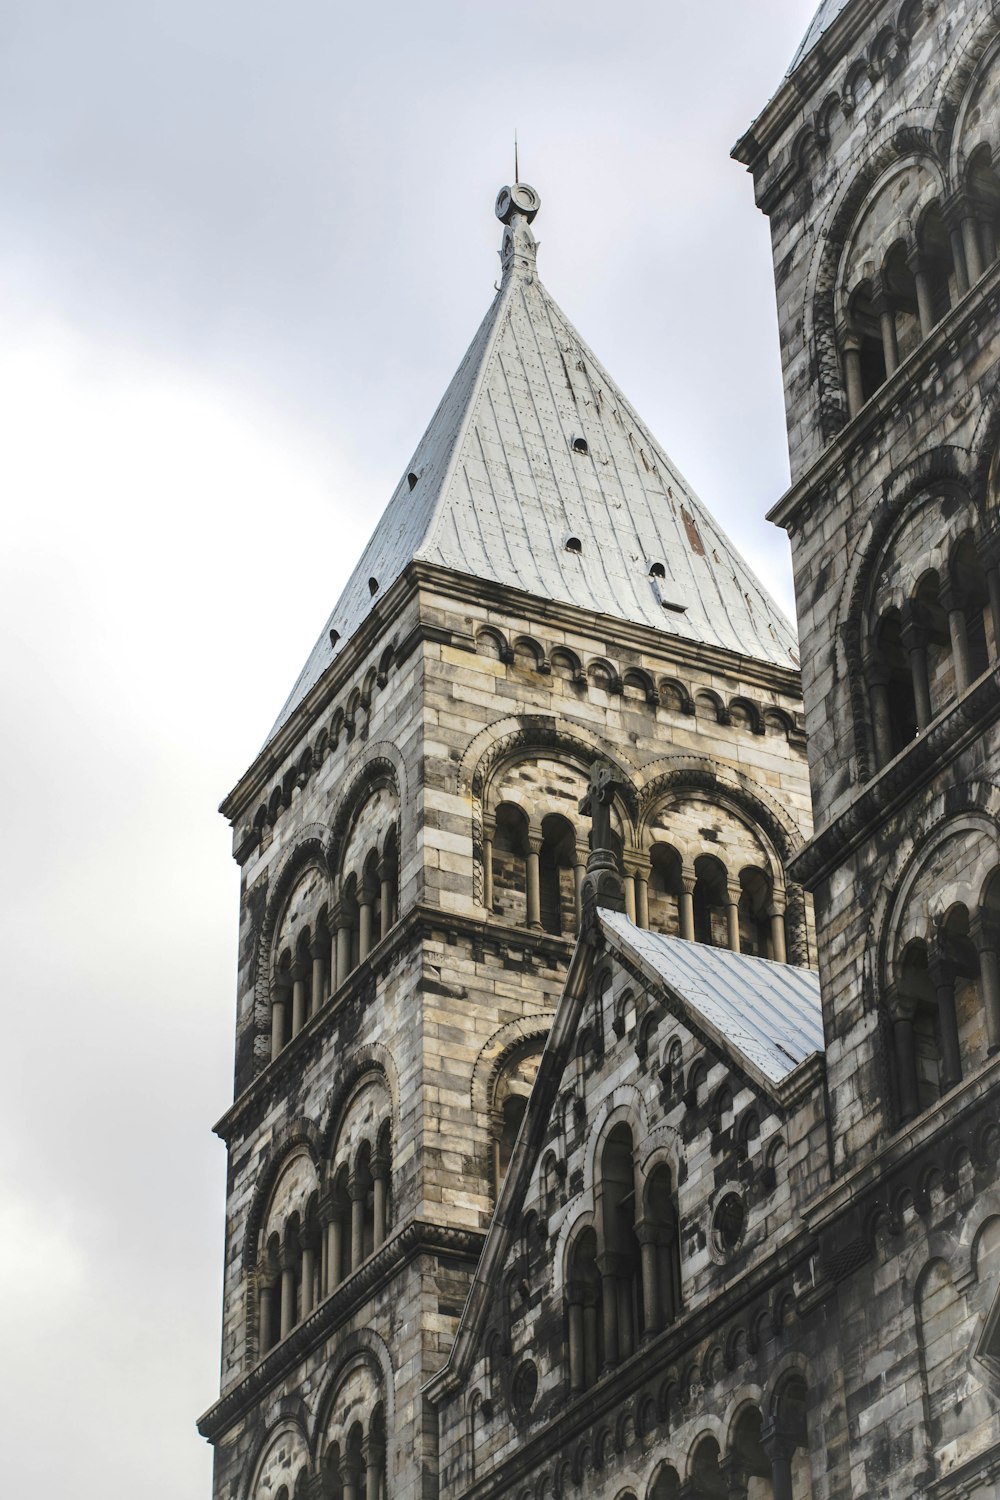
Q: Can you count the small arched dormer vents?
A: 6